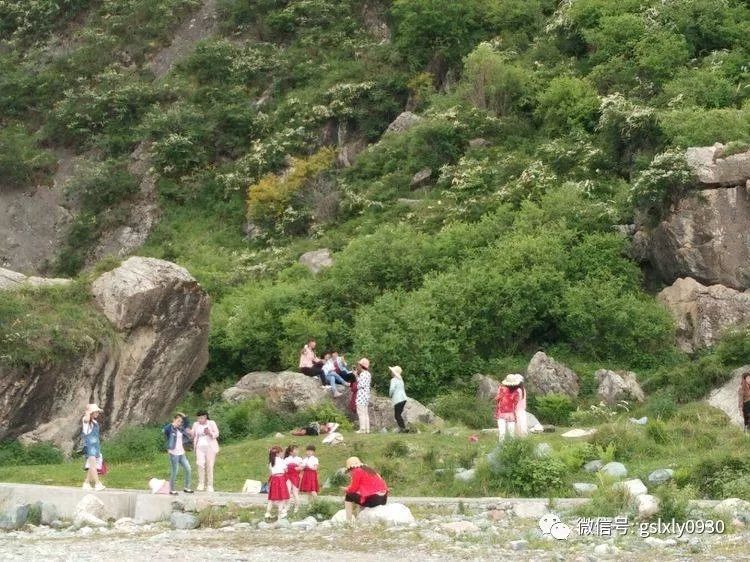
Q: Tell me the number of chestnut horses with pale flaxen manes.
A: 0